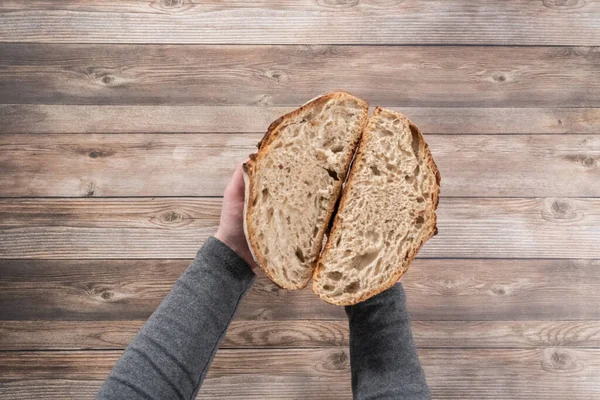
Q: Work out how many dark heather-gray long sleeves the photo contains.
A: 2